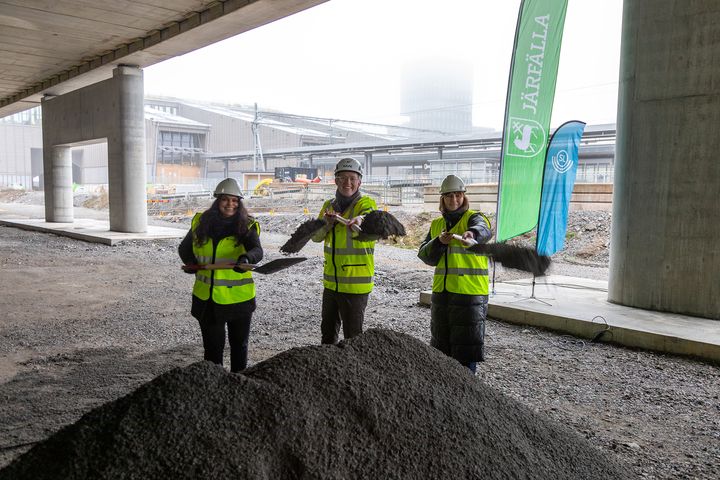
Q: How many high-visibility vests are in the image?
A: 3